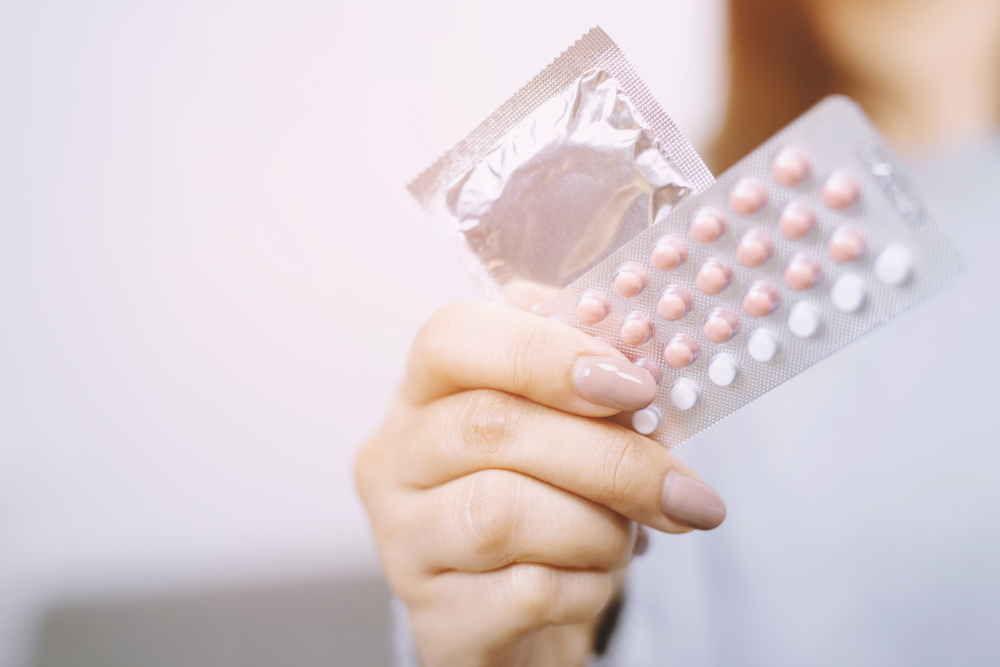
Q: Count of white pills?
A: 7